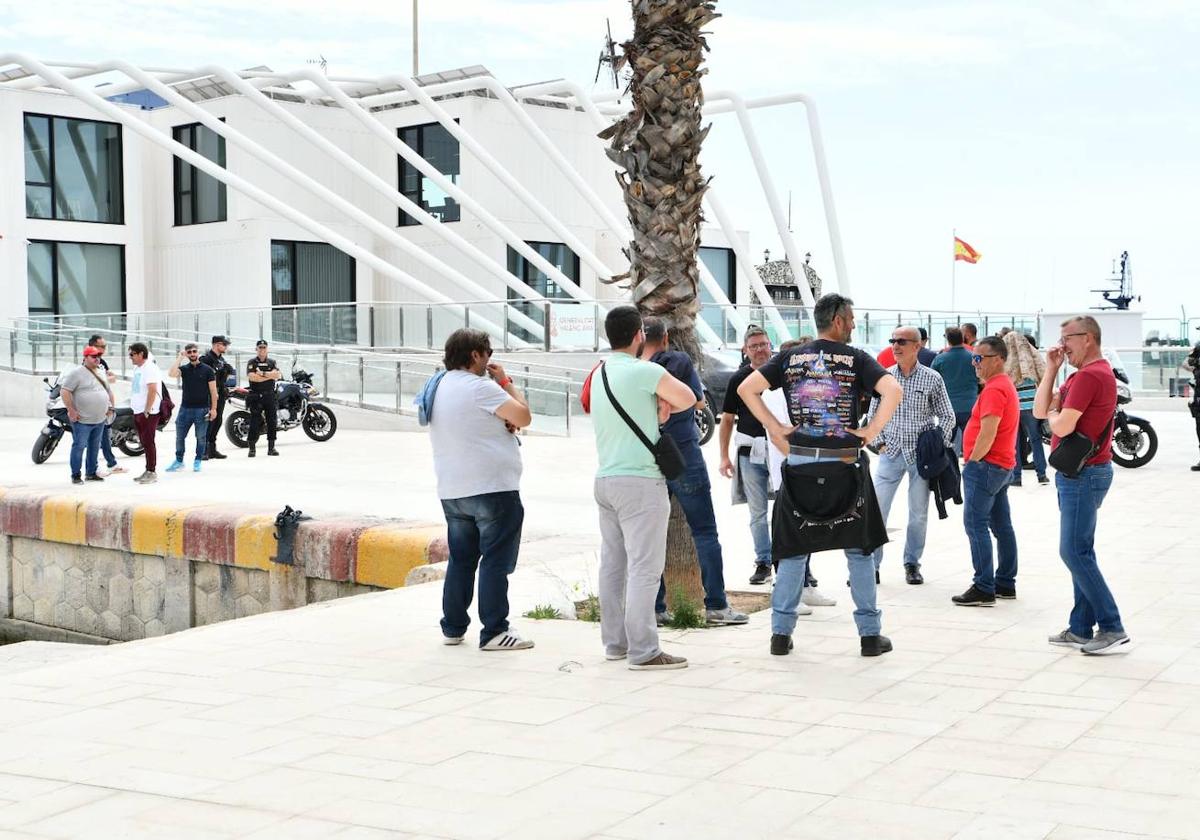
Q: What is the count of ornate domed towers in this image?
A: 1